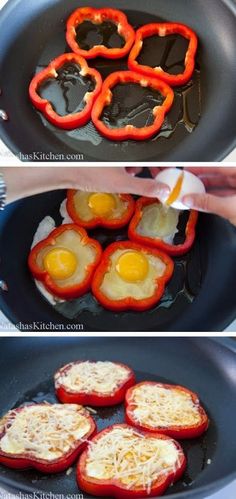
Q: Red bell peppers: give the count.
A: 12